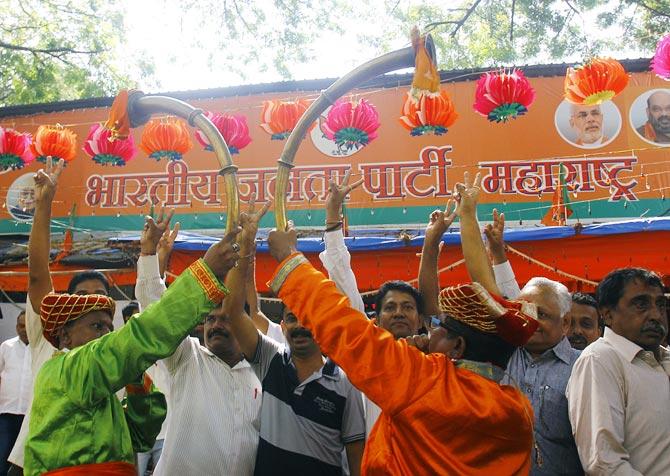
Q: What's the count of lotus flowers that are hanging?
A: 11